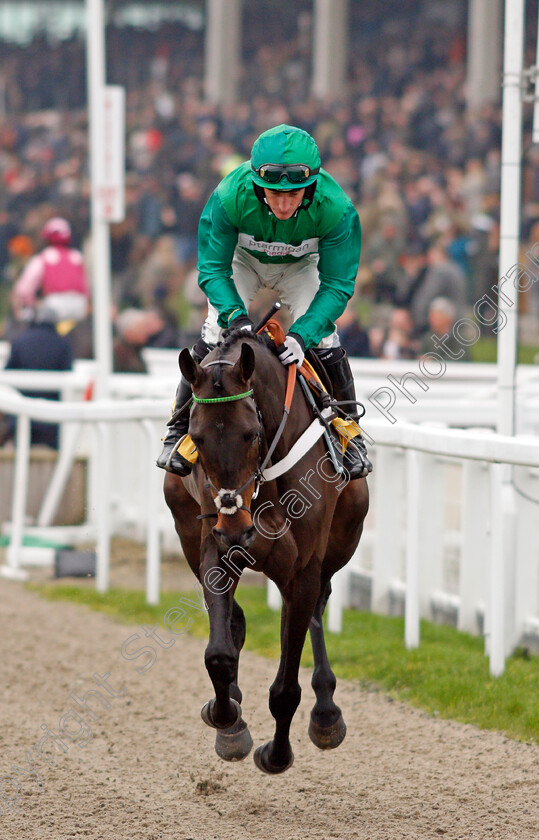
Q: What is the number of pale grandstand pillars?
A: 3